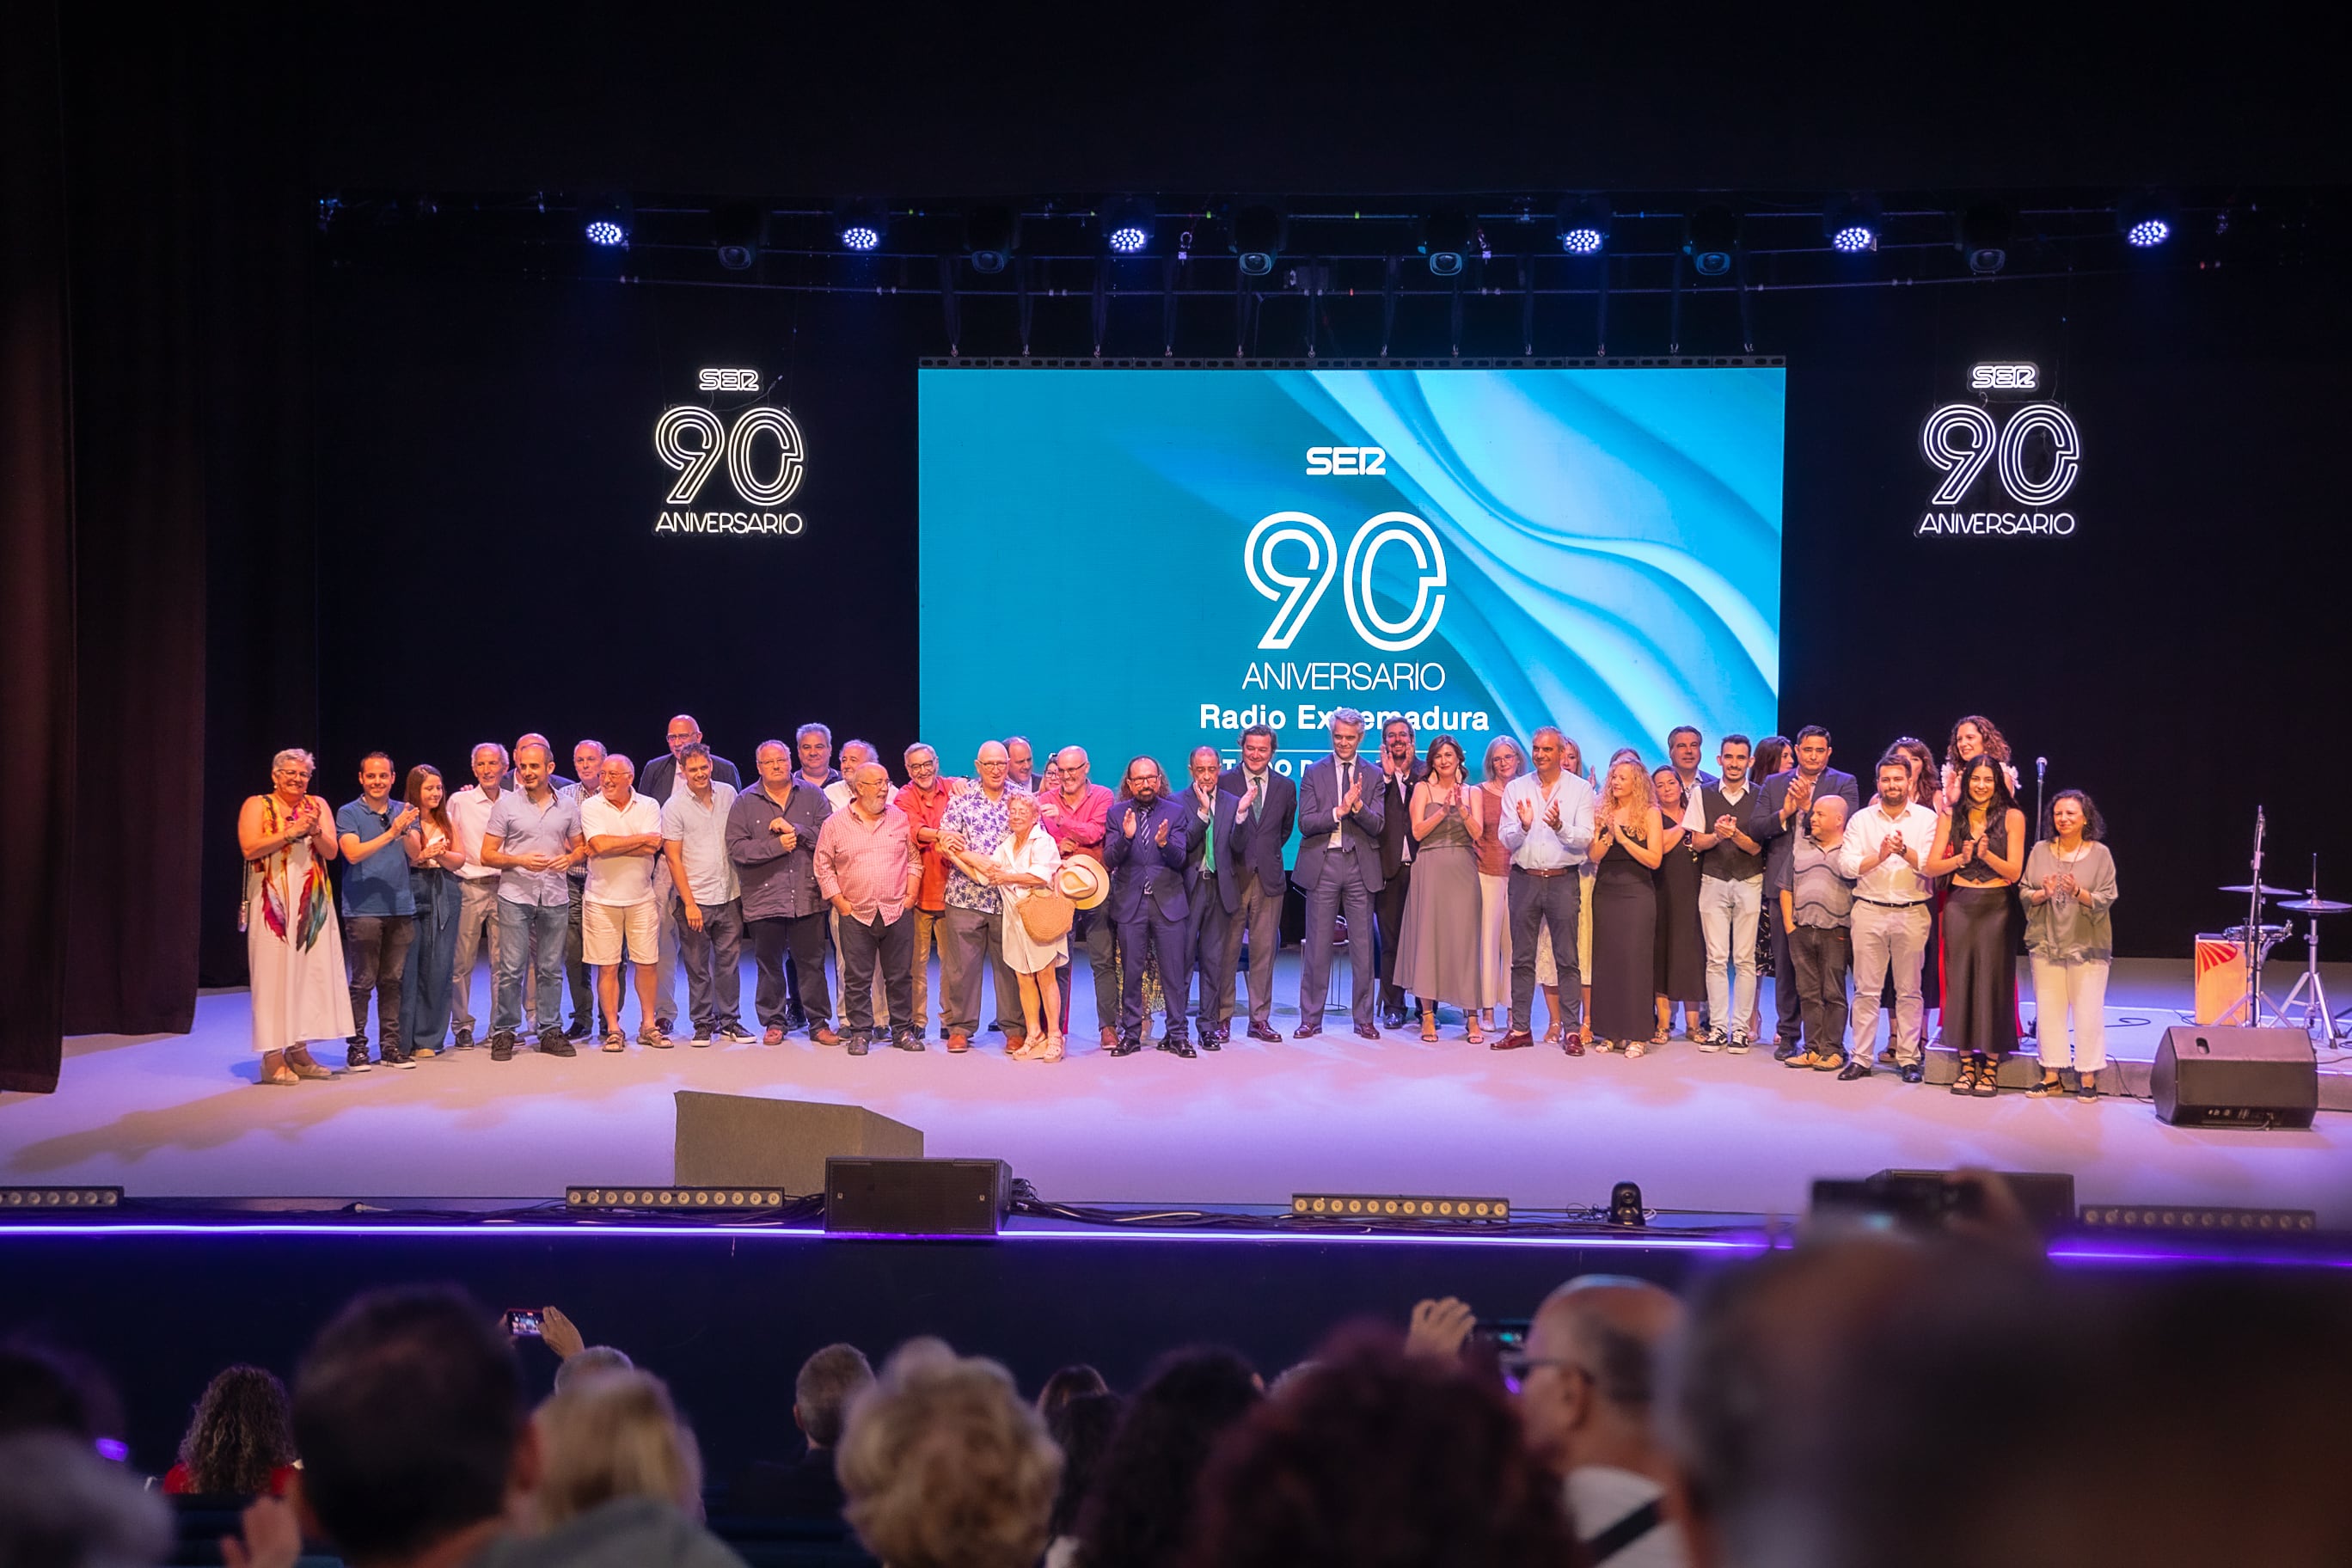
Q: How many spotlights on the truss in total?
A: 12